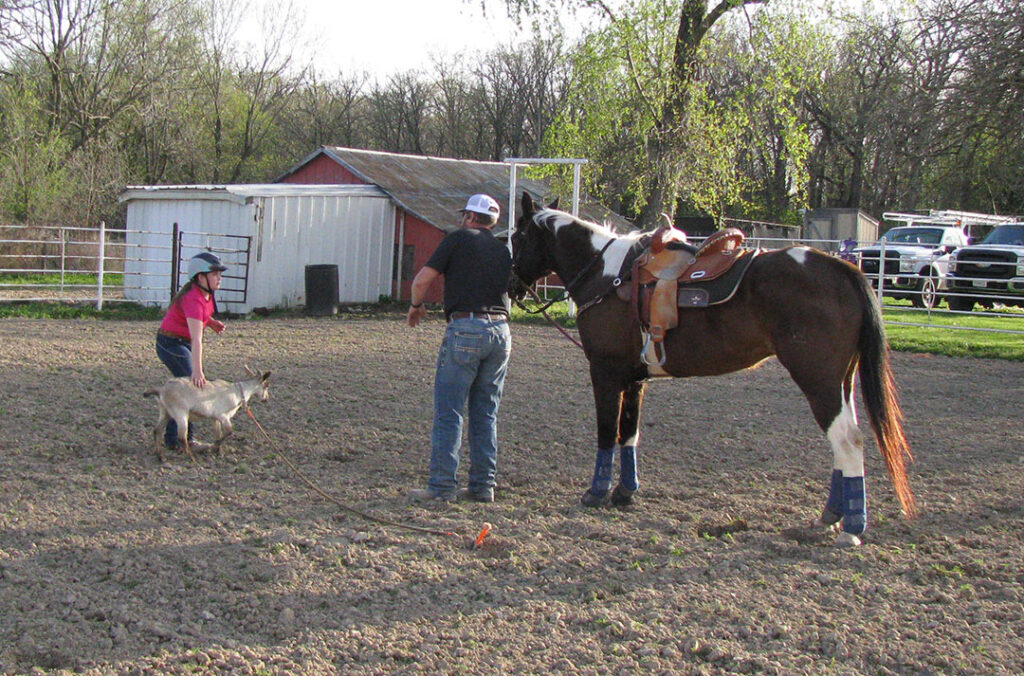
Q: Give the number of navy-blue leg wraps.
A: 4